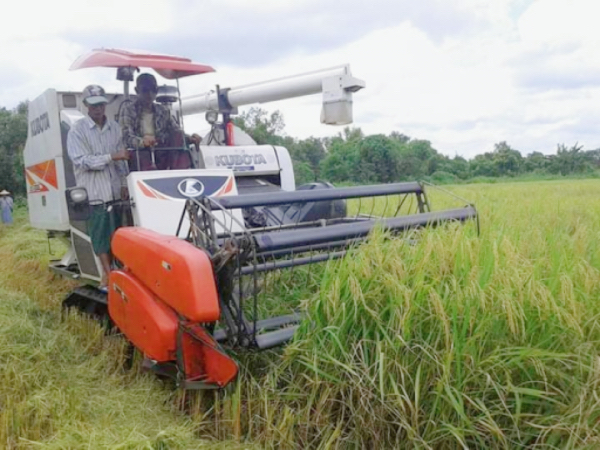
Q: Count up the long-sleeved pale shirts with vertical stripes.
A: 1